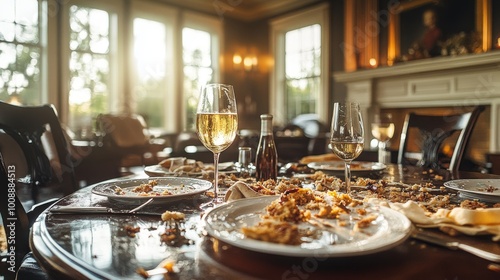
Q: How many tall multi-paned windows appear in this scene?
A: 5